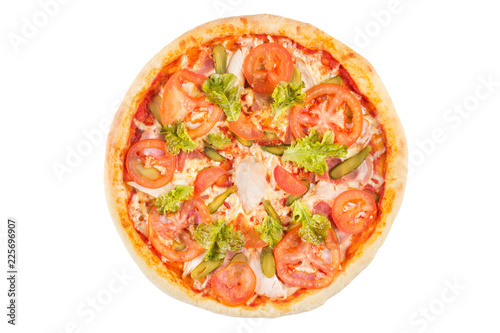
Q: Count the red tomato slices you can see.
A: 12